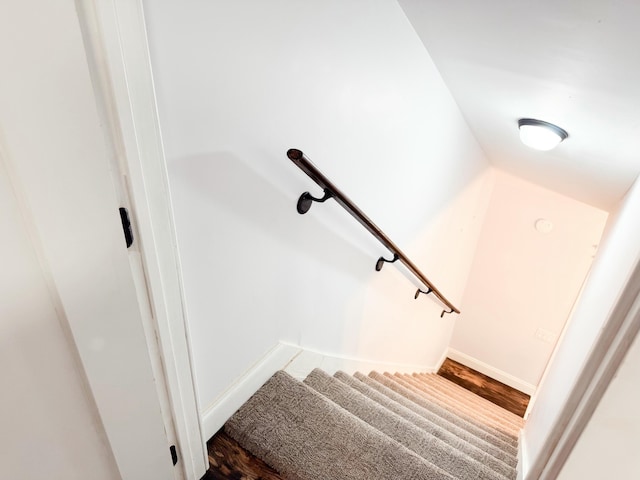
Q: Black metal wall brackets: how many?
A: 4